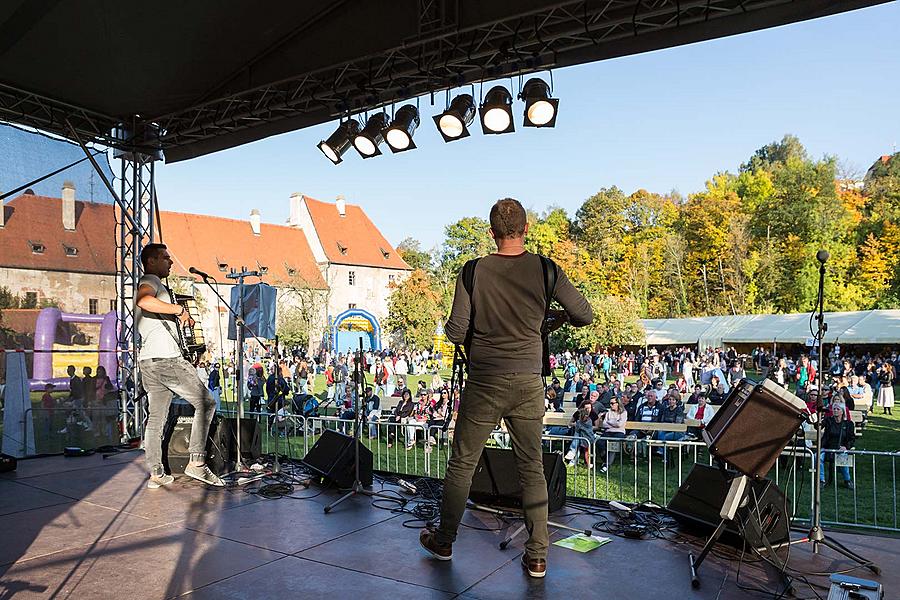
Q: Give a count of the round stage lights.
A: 6